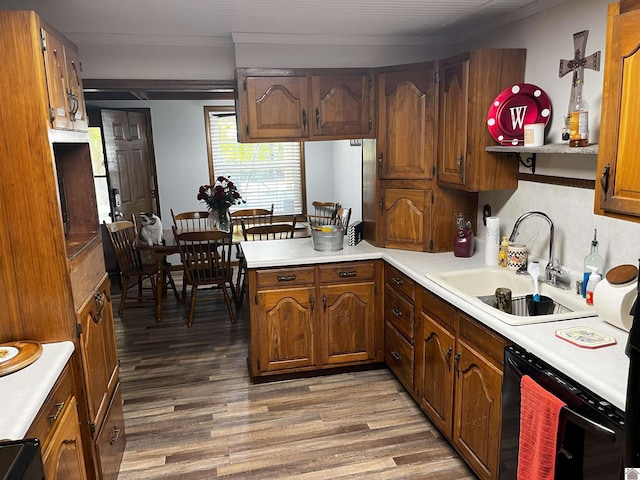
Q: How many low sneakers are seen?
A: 0